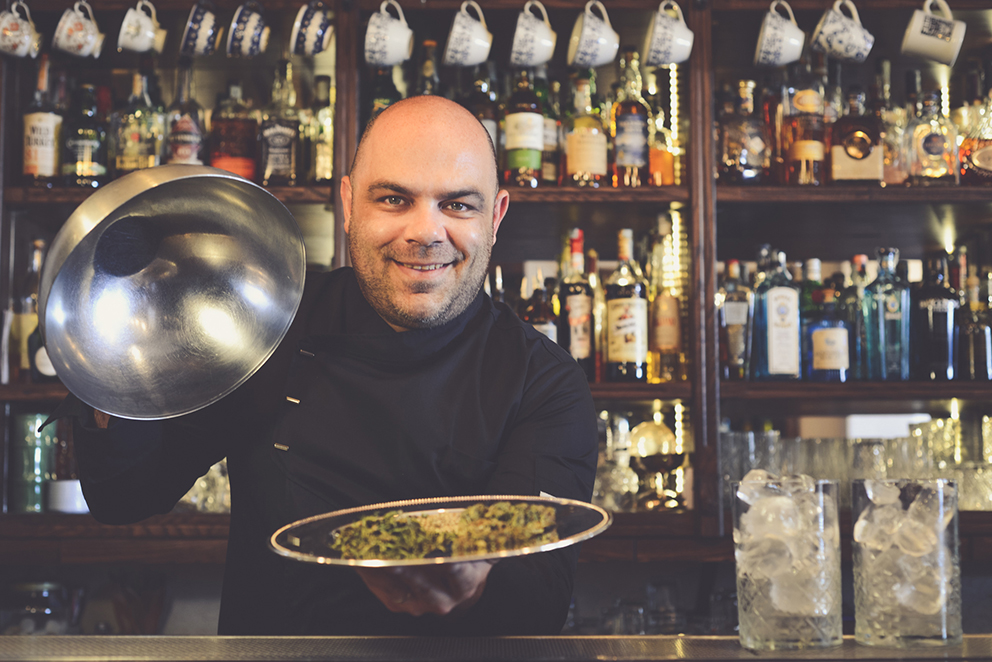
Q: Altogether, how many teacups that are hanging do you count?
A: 14